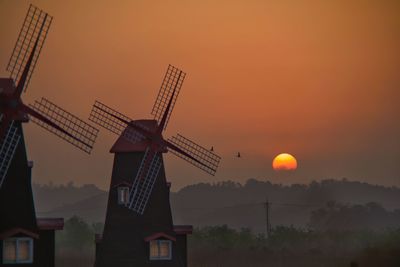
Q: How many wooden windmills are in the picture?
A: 2